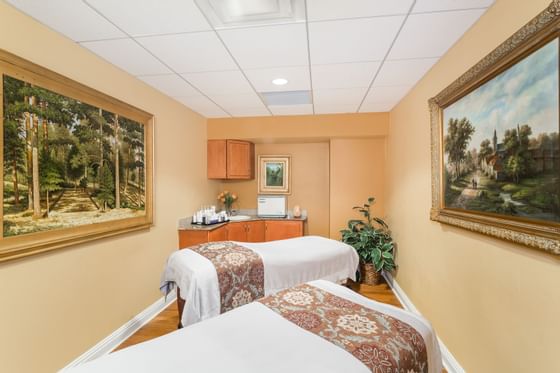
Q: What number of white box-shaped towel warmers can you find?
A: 1